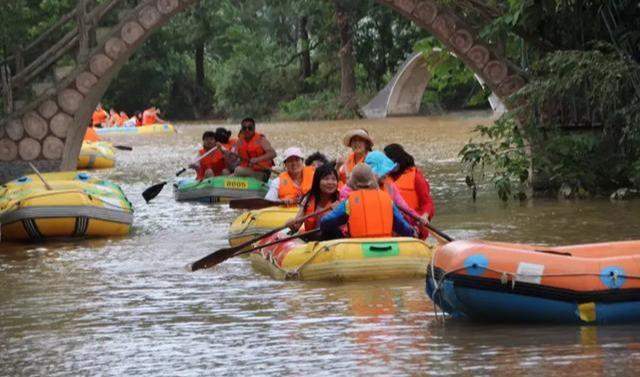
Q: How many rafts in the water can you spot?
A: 7